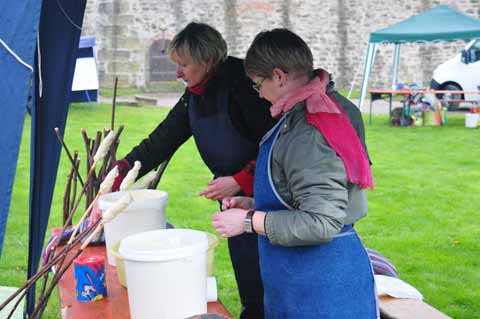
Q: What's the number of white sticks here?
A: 5